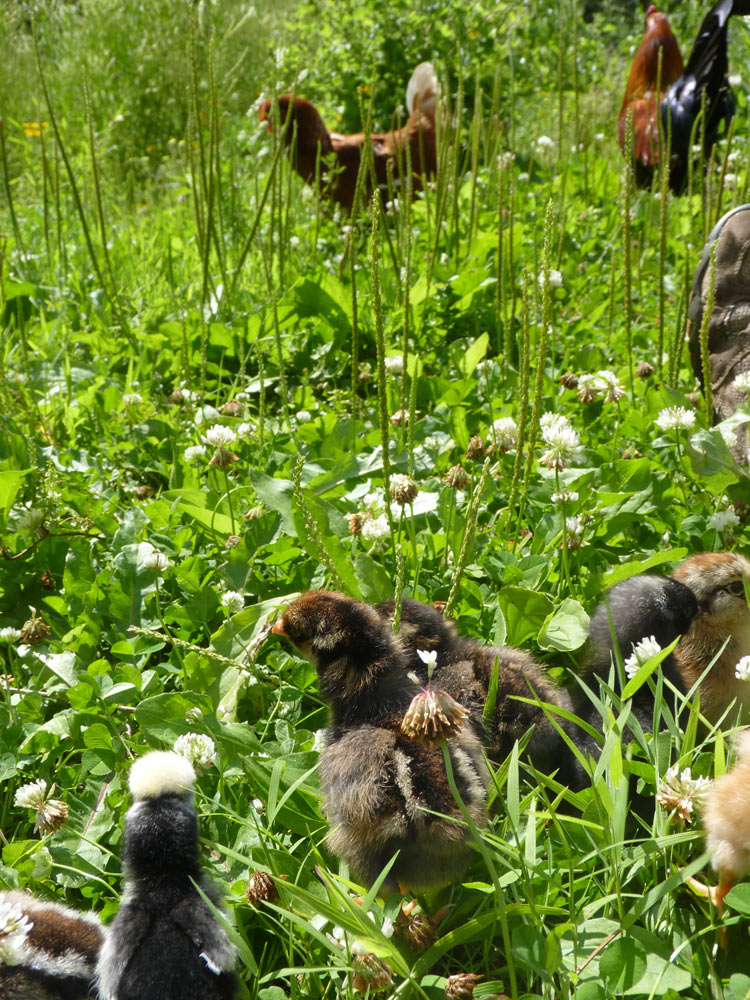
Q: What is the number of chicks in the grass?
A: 7